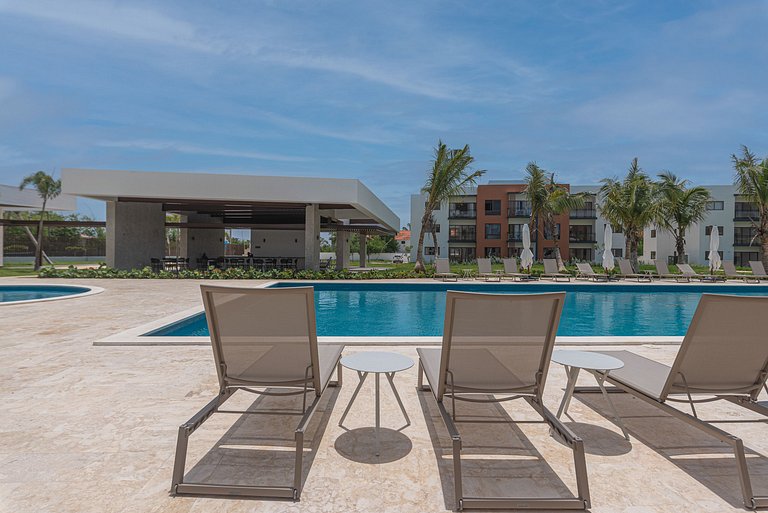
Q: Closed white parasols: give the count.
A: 3